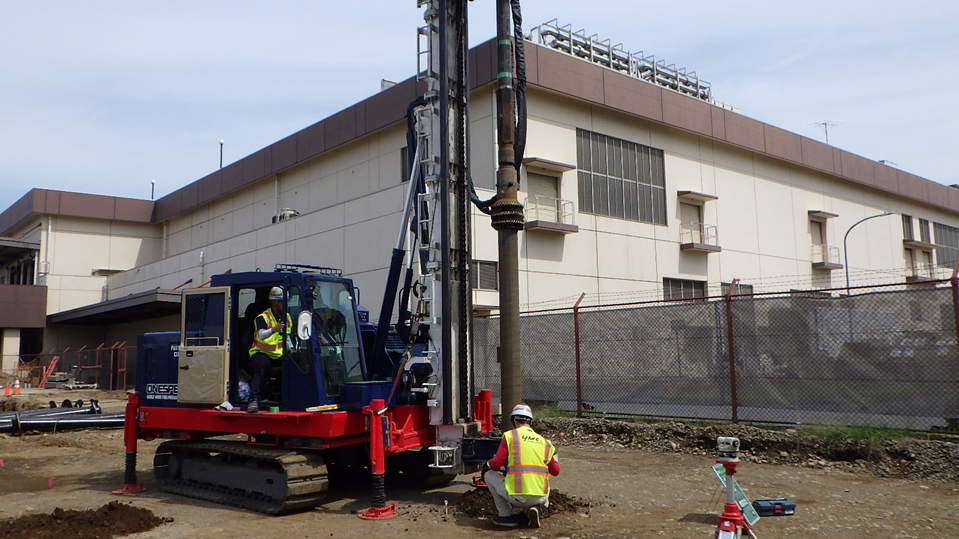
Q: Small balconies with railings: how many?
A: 4